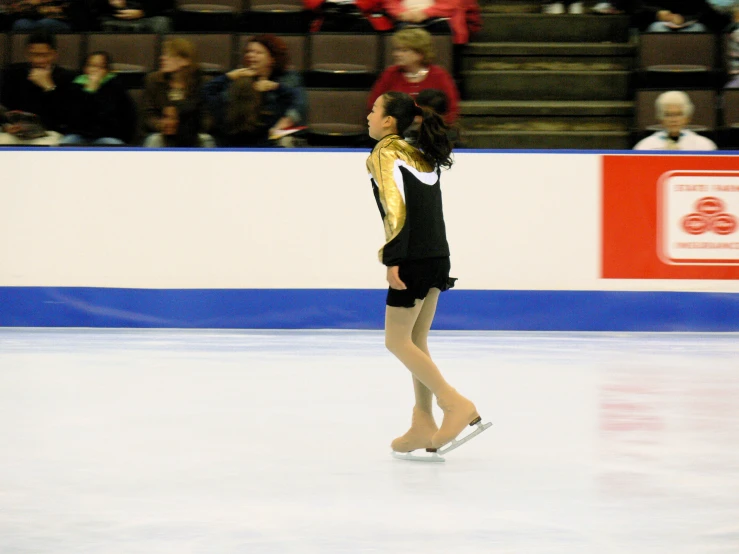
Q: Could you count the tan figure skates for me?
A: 2